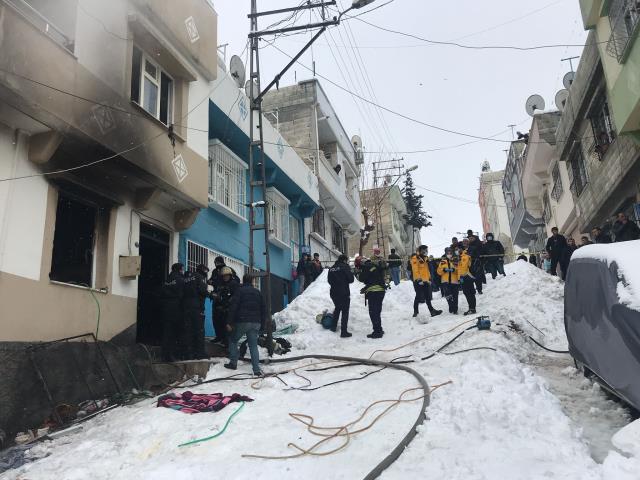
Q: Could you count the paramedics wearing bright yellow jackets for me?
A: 3